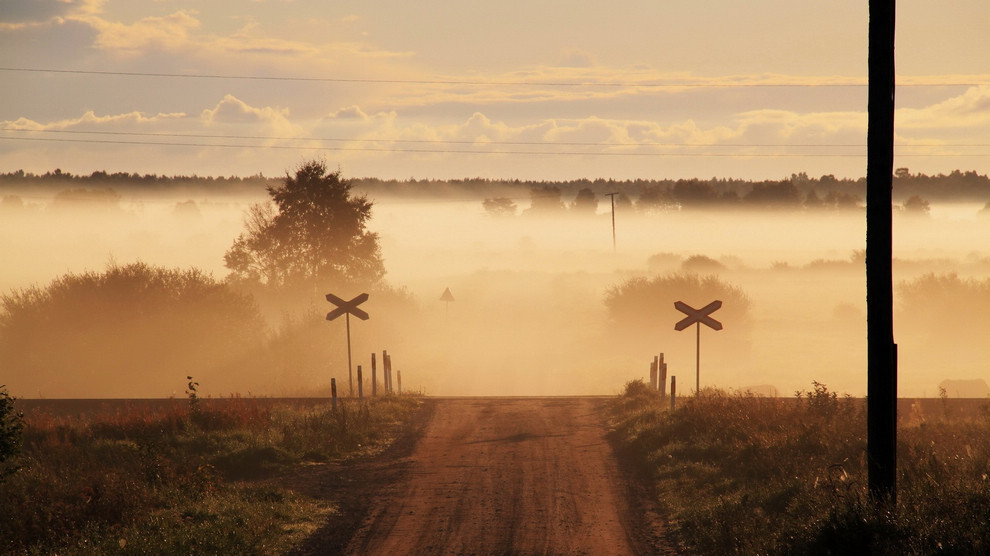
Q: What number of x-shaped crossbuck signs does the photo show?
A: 2